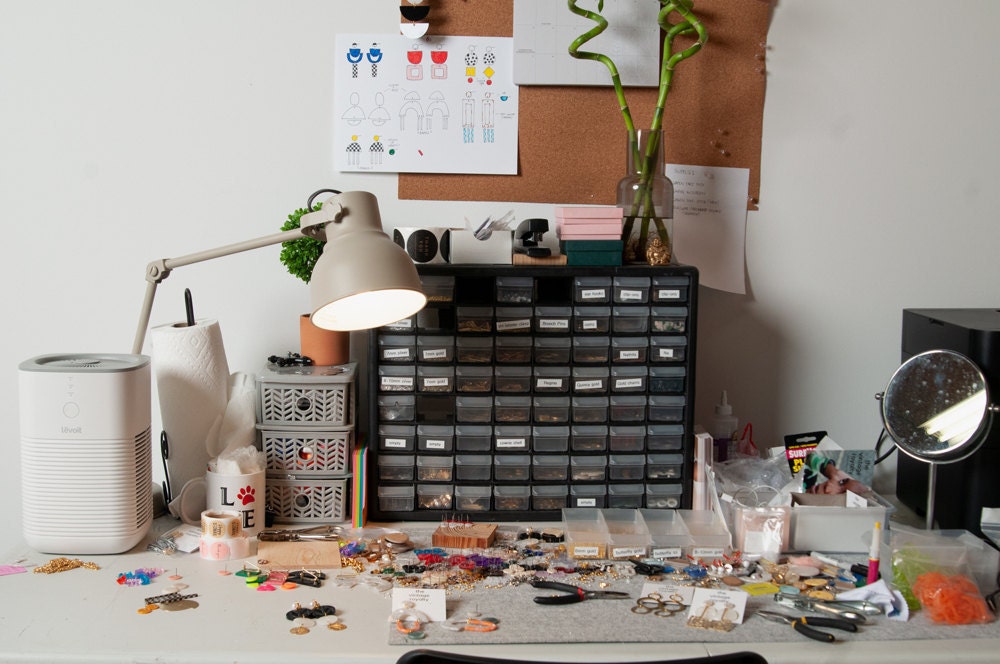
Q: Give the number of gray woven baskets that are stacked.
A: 3